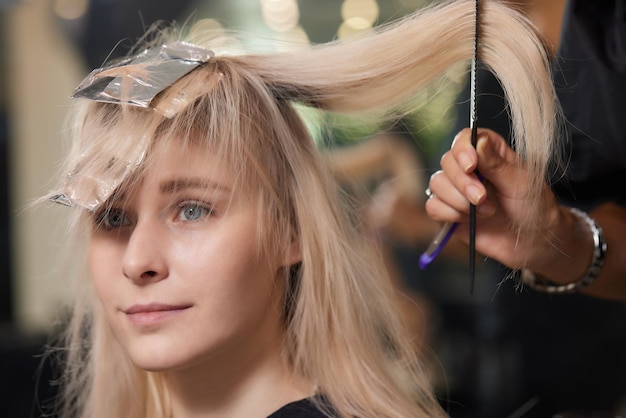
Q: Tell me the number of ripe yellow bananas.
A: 0